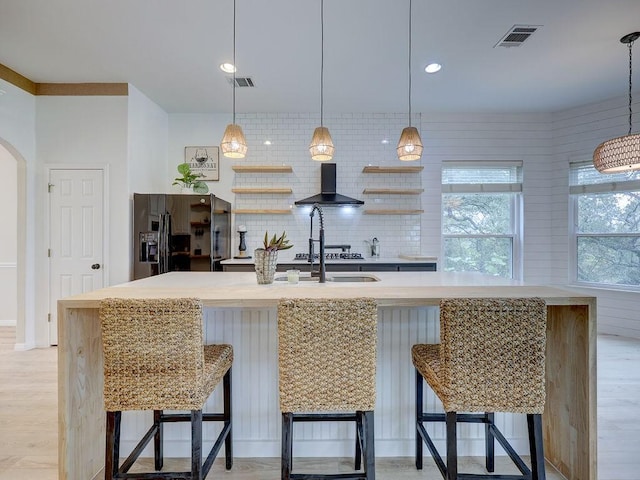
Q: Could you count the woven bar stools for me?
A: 3